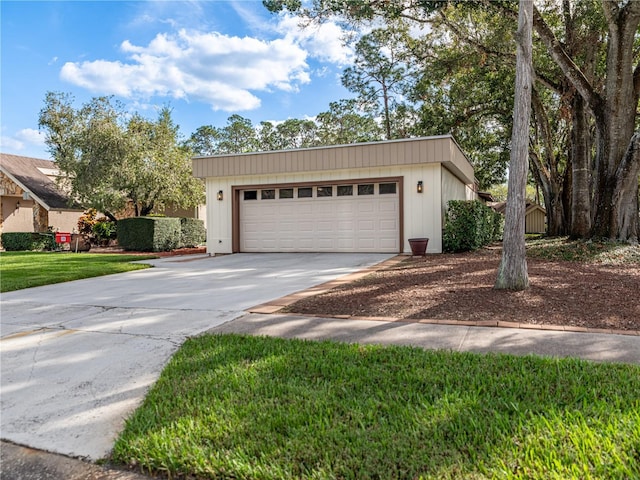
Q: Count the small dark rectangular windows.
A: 8